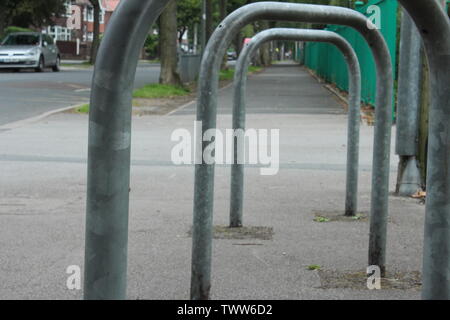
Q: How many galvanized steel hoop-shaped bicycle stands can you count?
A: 3